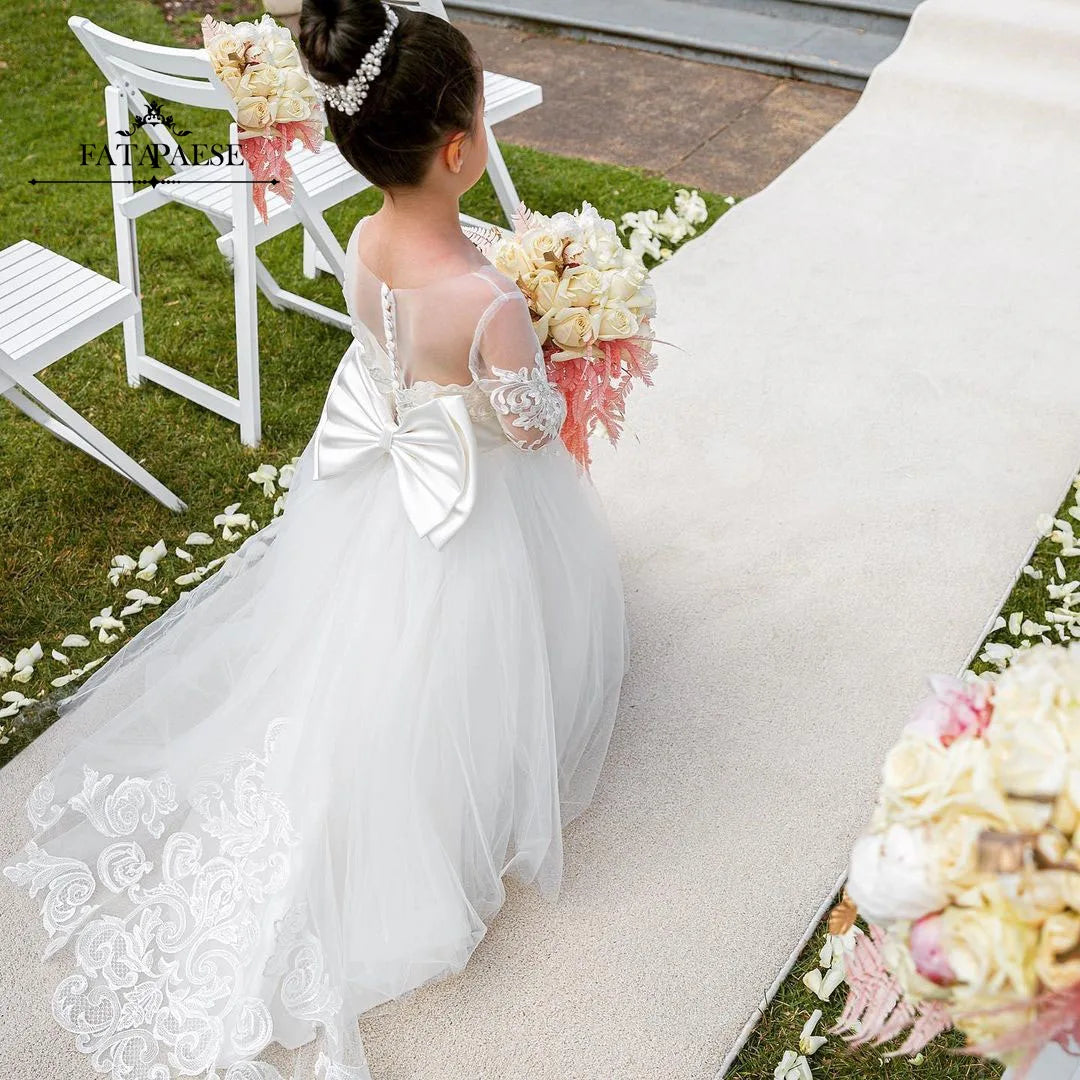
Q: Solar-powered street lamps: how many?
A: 0